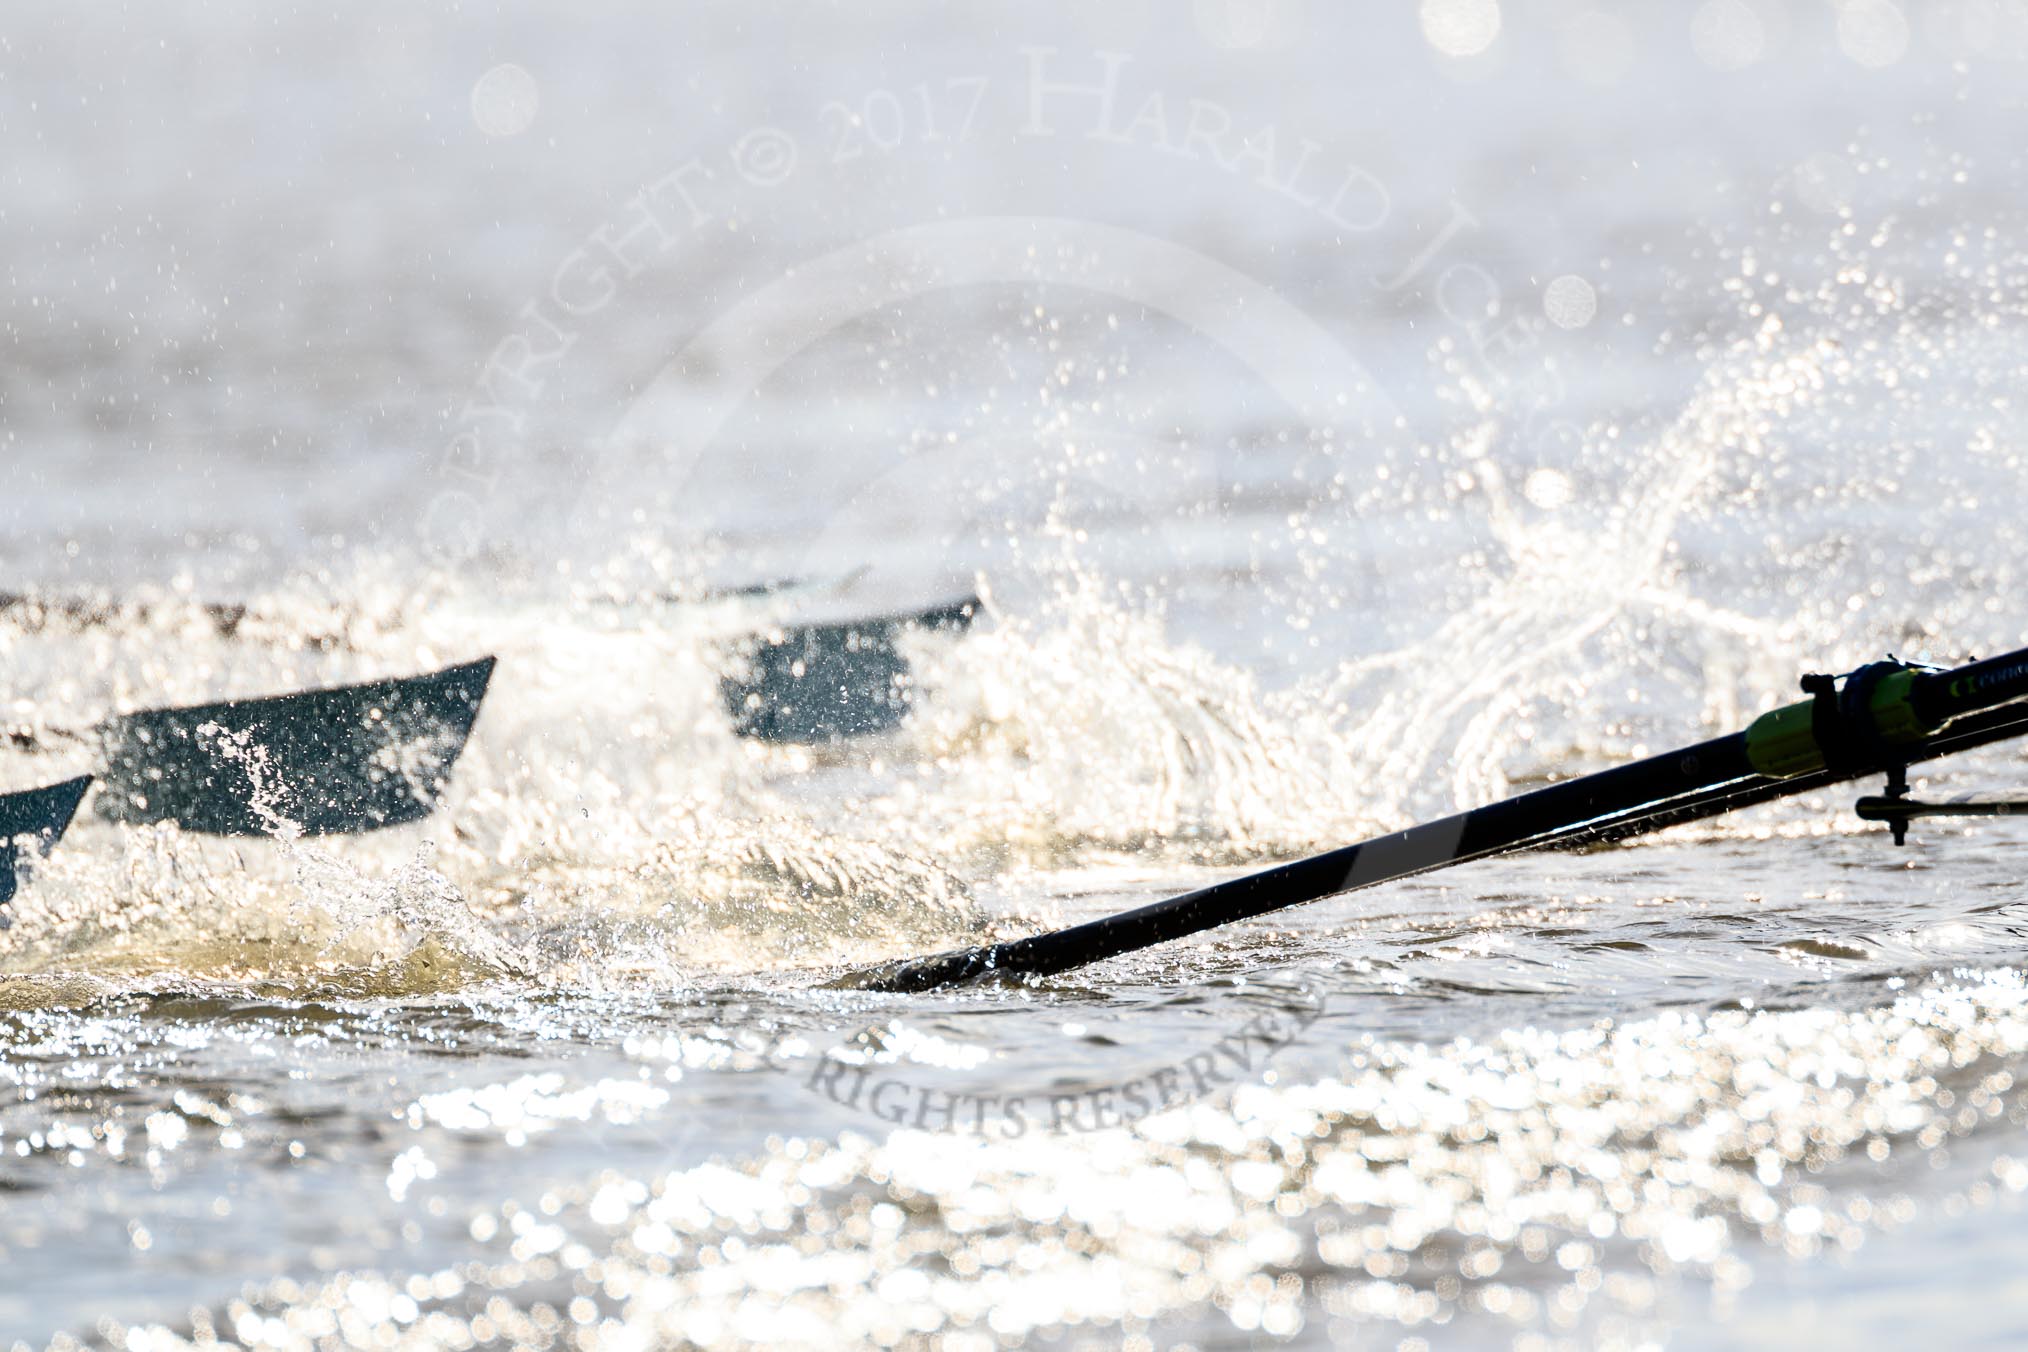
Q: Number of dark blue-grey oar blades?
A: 3